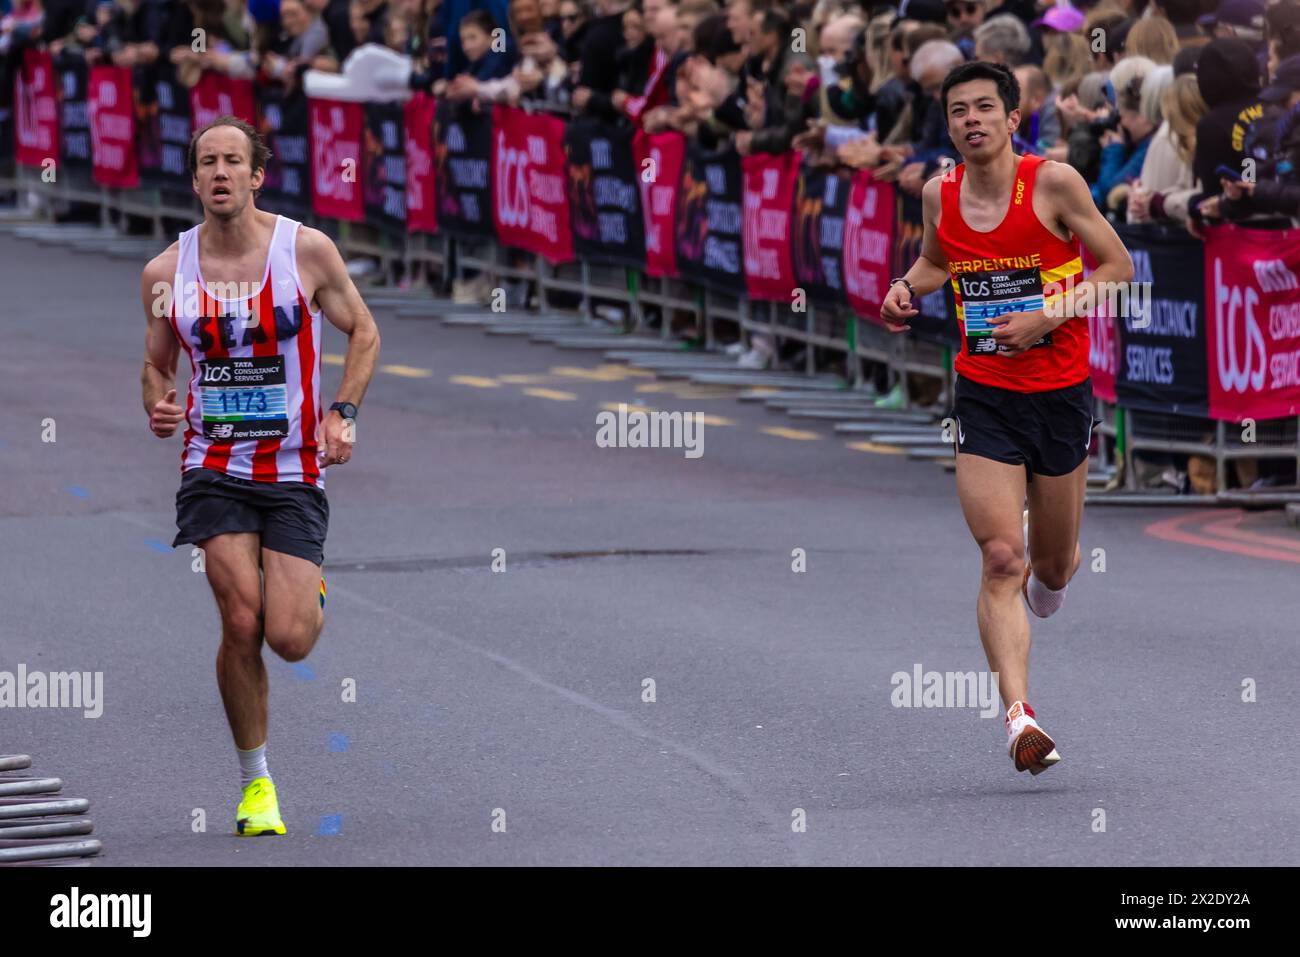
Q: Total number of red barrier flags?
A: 11